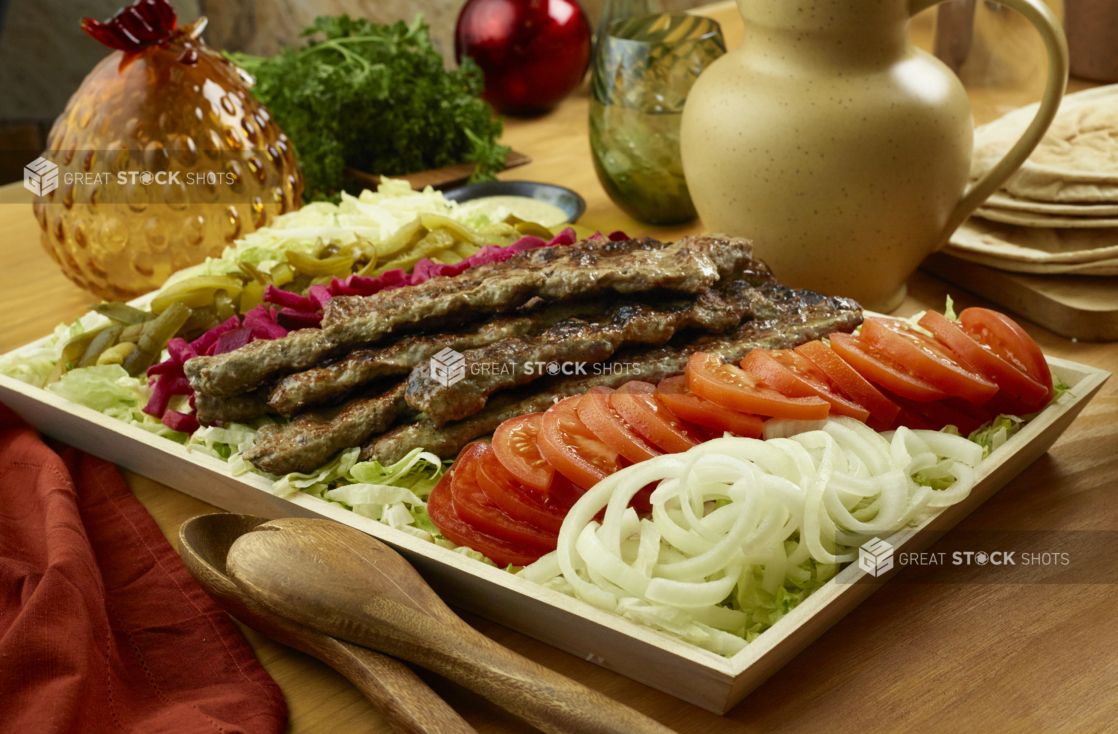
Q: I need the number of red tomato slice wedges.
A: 15